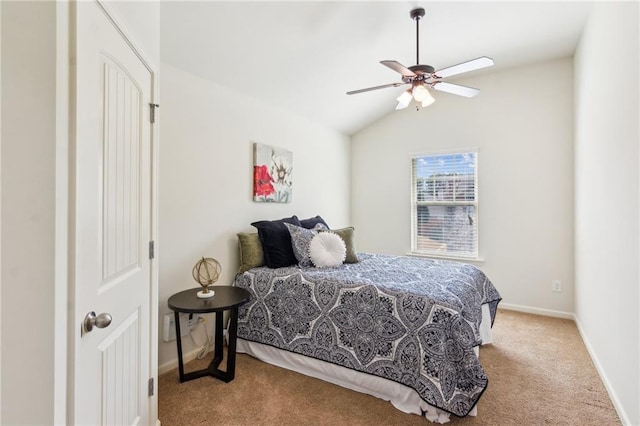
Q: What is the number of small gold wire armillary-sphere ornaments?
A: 1